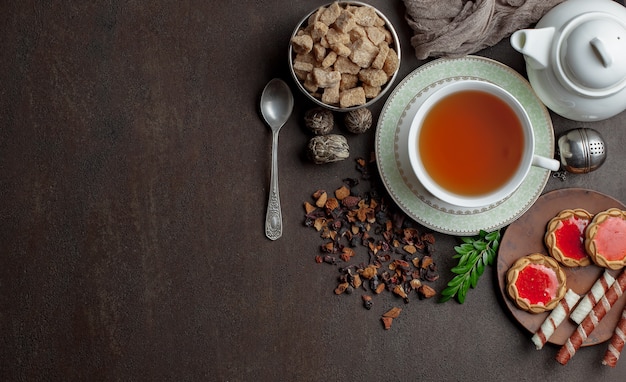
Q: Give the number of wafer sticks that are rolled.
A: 4